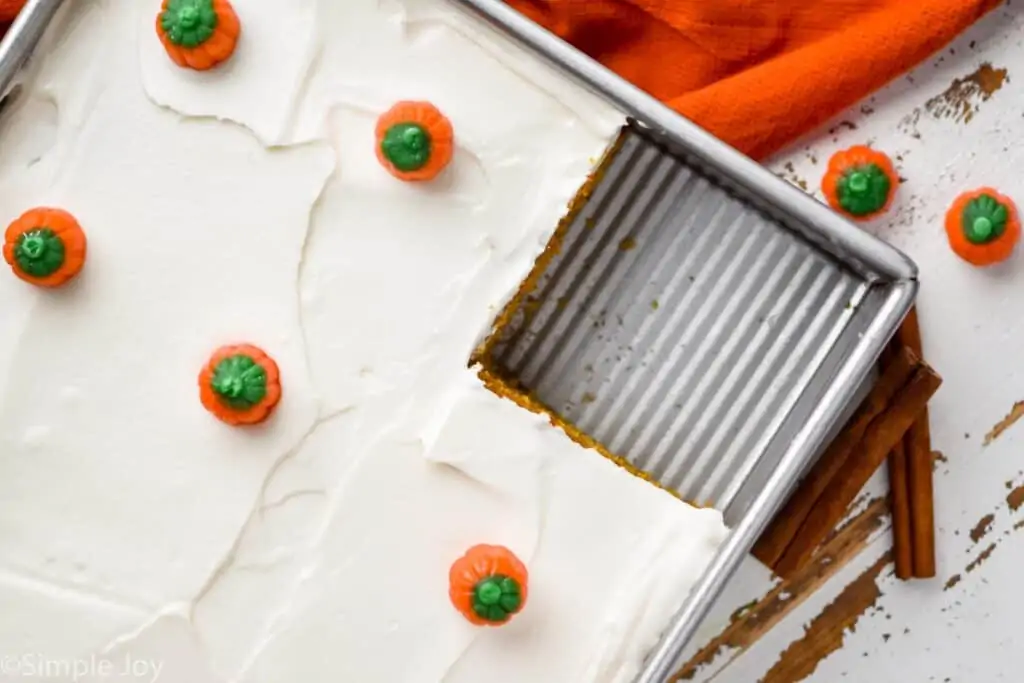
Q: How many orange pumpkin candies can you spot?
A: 7